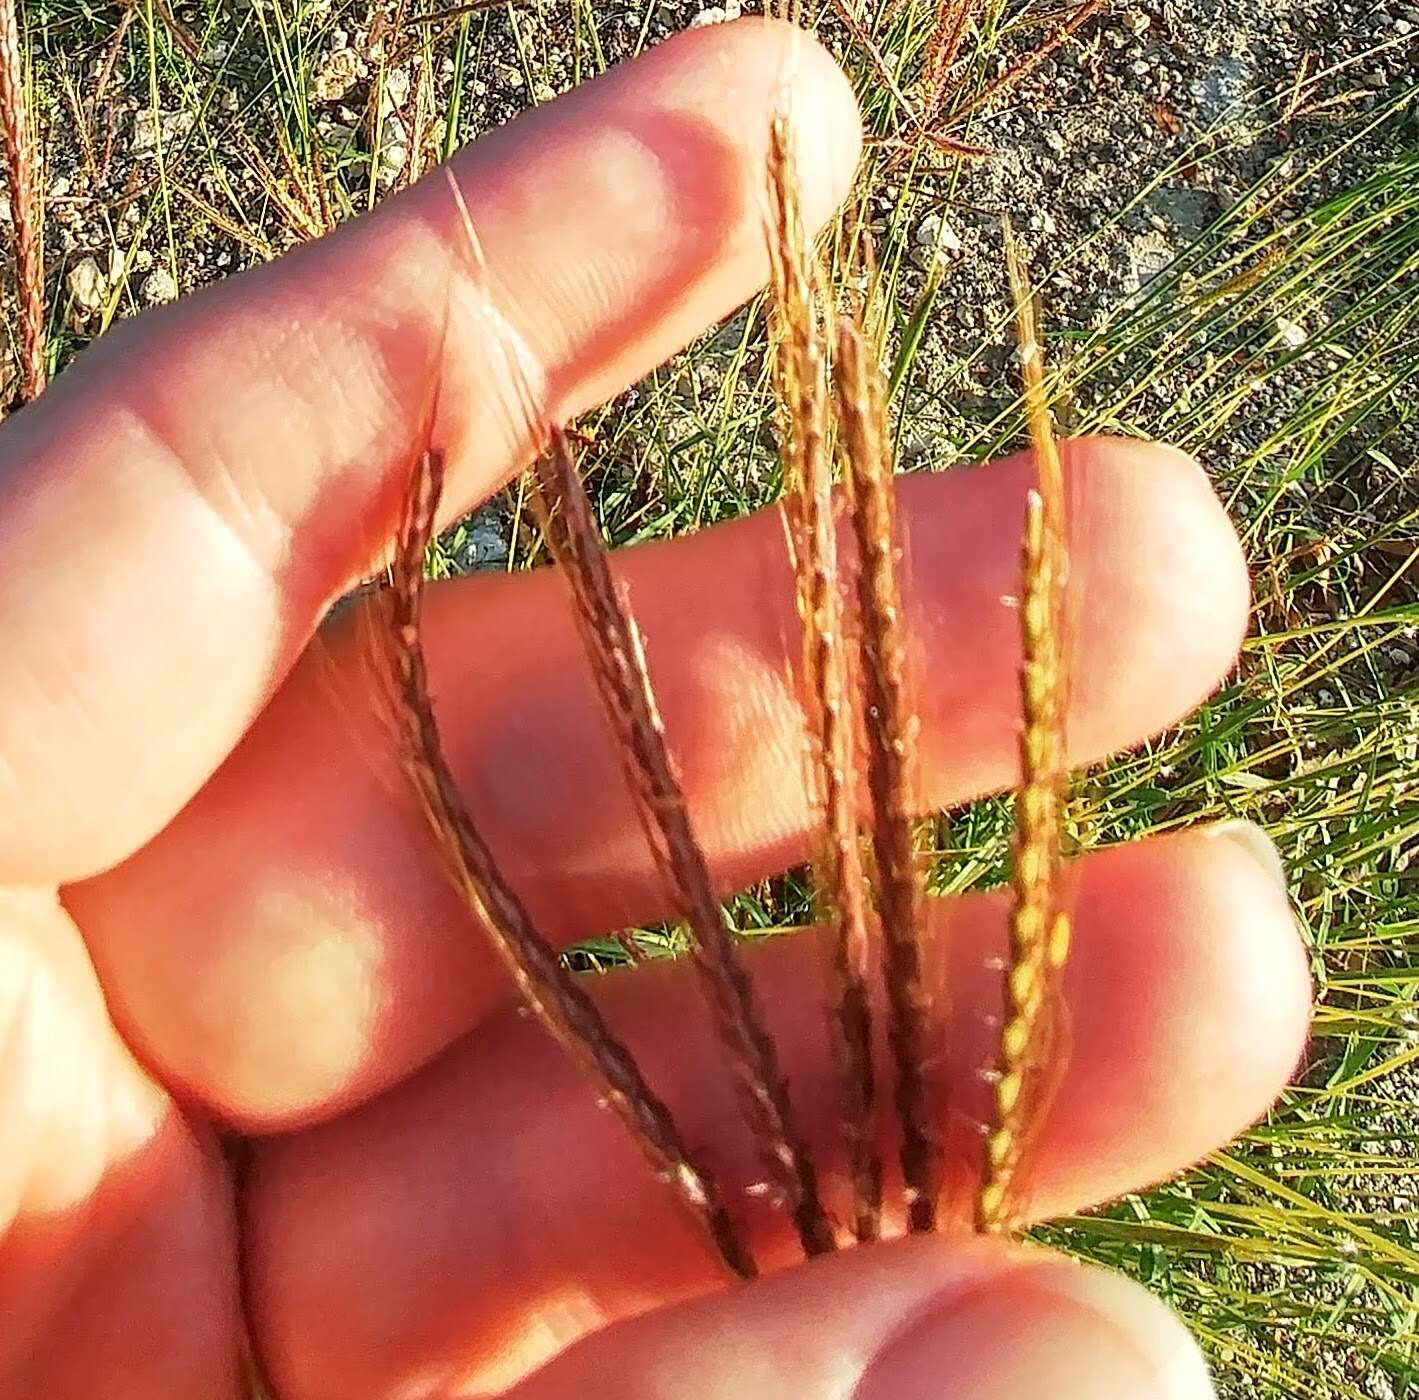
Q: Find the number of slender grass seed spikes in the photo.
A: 5